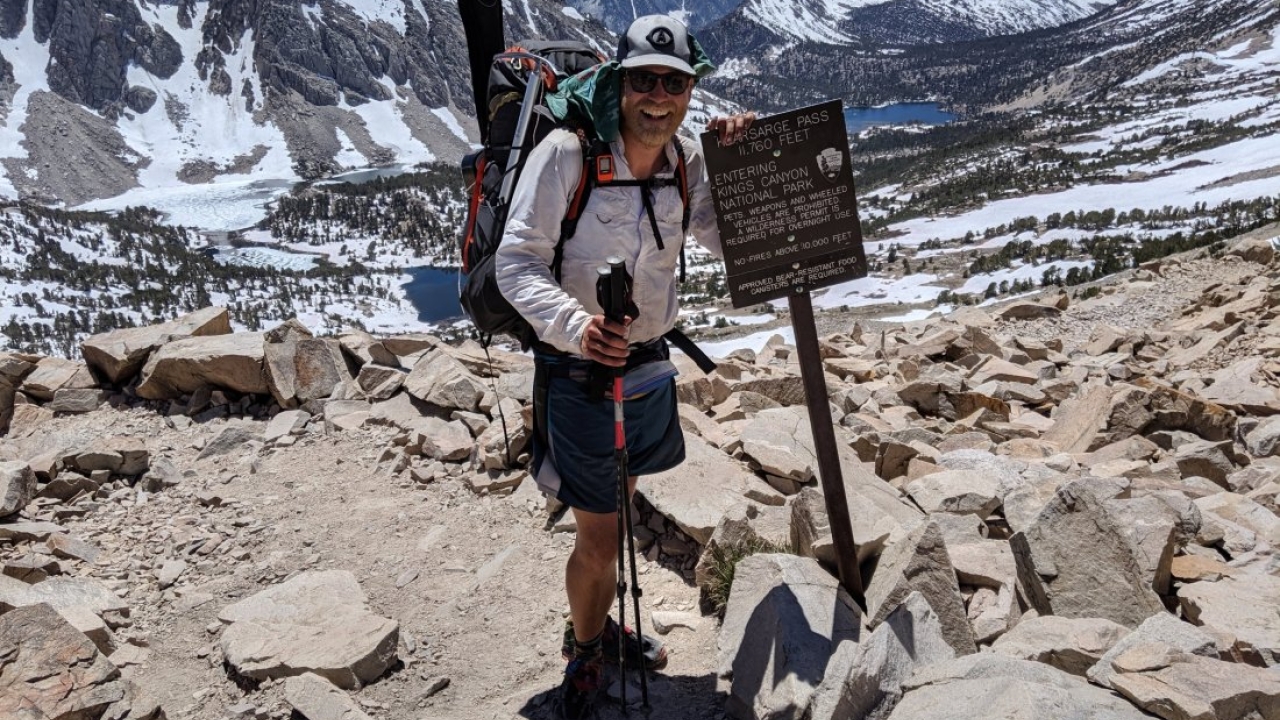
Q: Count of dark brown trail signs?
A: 1